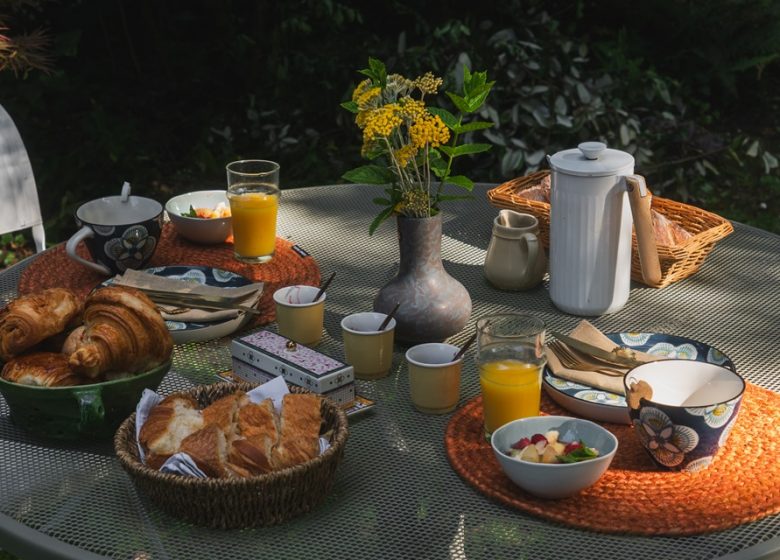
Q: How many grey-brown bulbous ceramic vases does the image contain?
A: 1